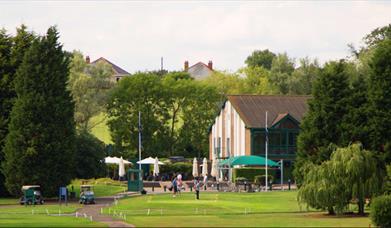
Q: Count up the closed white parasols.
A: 5